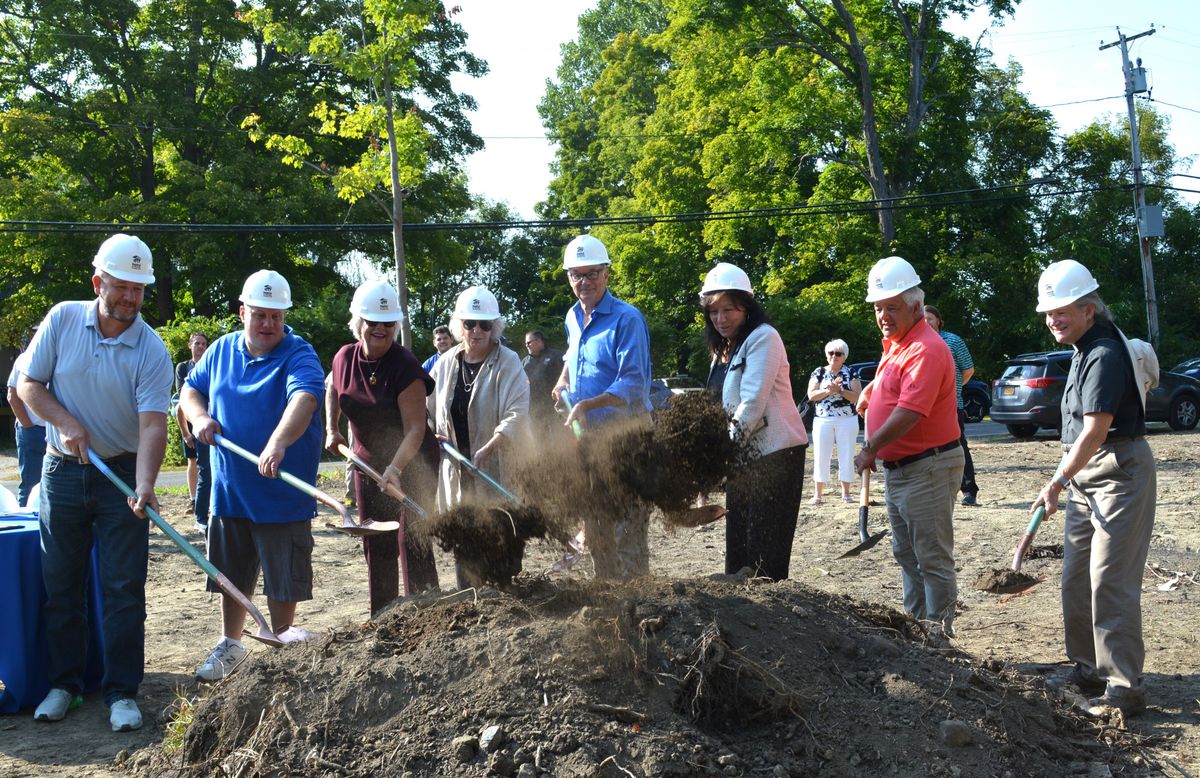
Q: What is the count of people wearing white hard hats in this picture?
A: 8